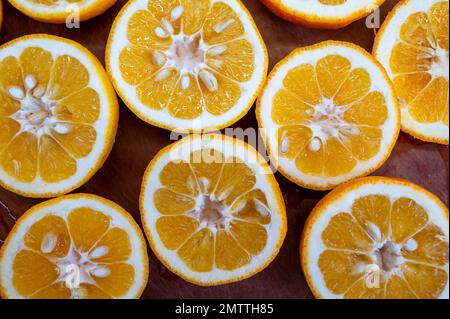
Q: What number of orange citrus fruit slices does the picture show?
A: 9